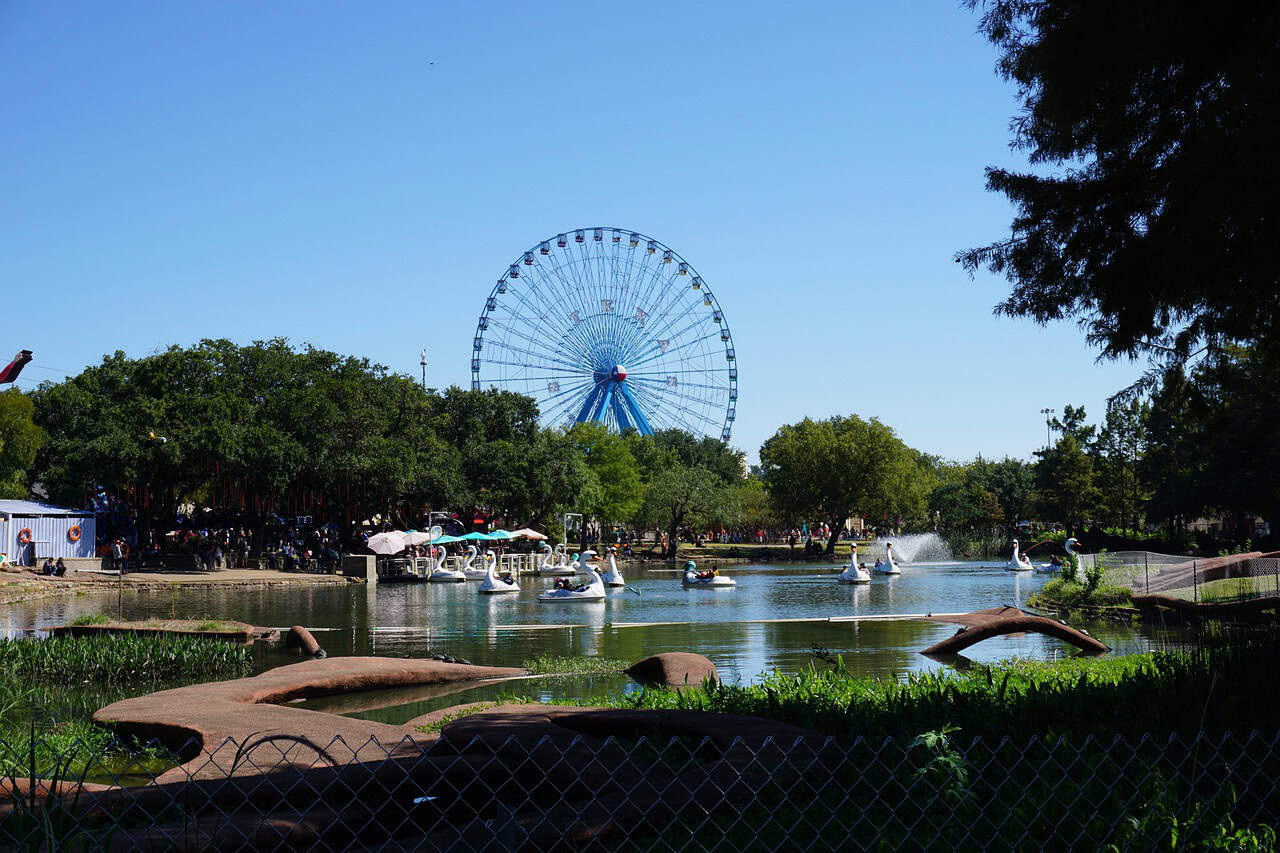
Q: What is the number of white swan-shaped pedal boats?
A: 11